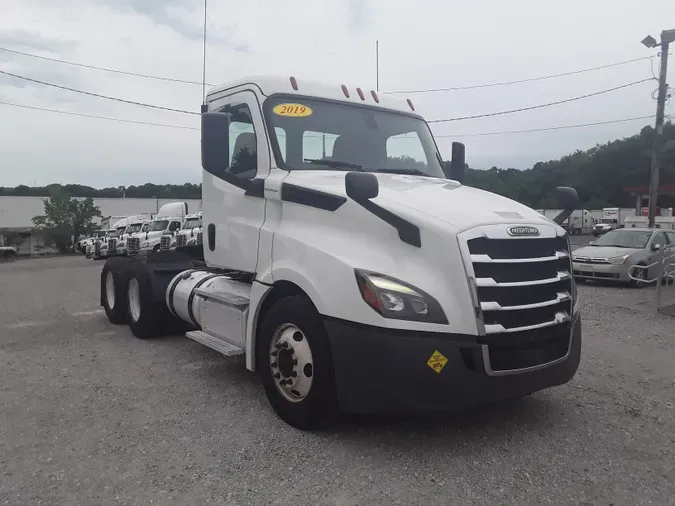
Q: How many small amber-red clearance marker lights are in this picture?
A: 5